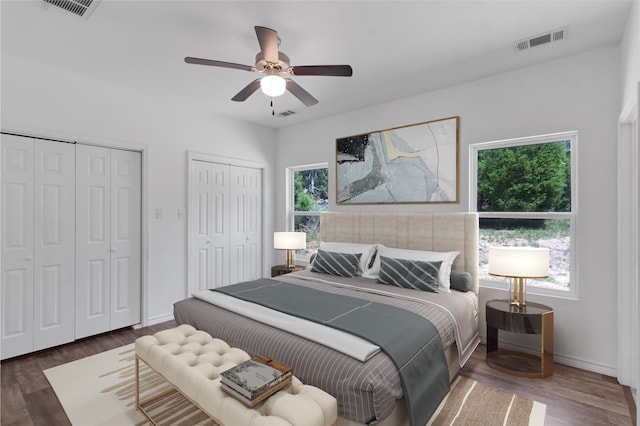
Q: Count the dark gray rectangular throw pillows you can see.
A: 2